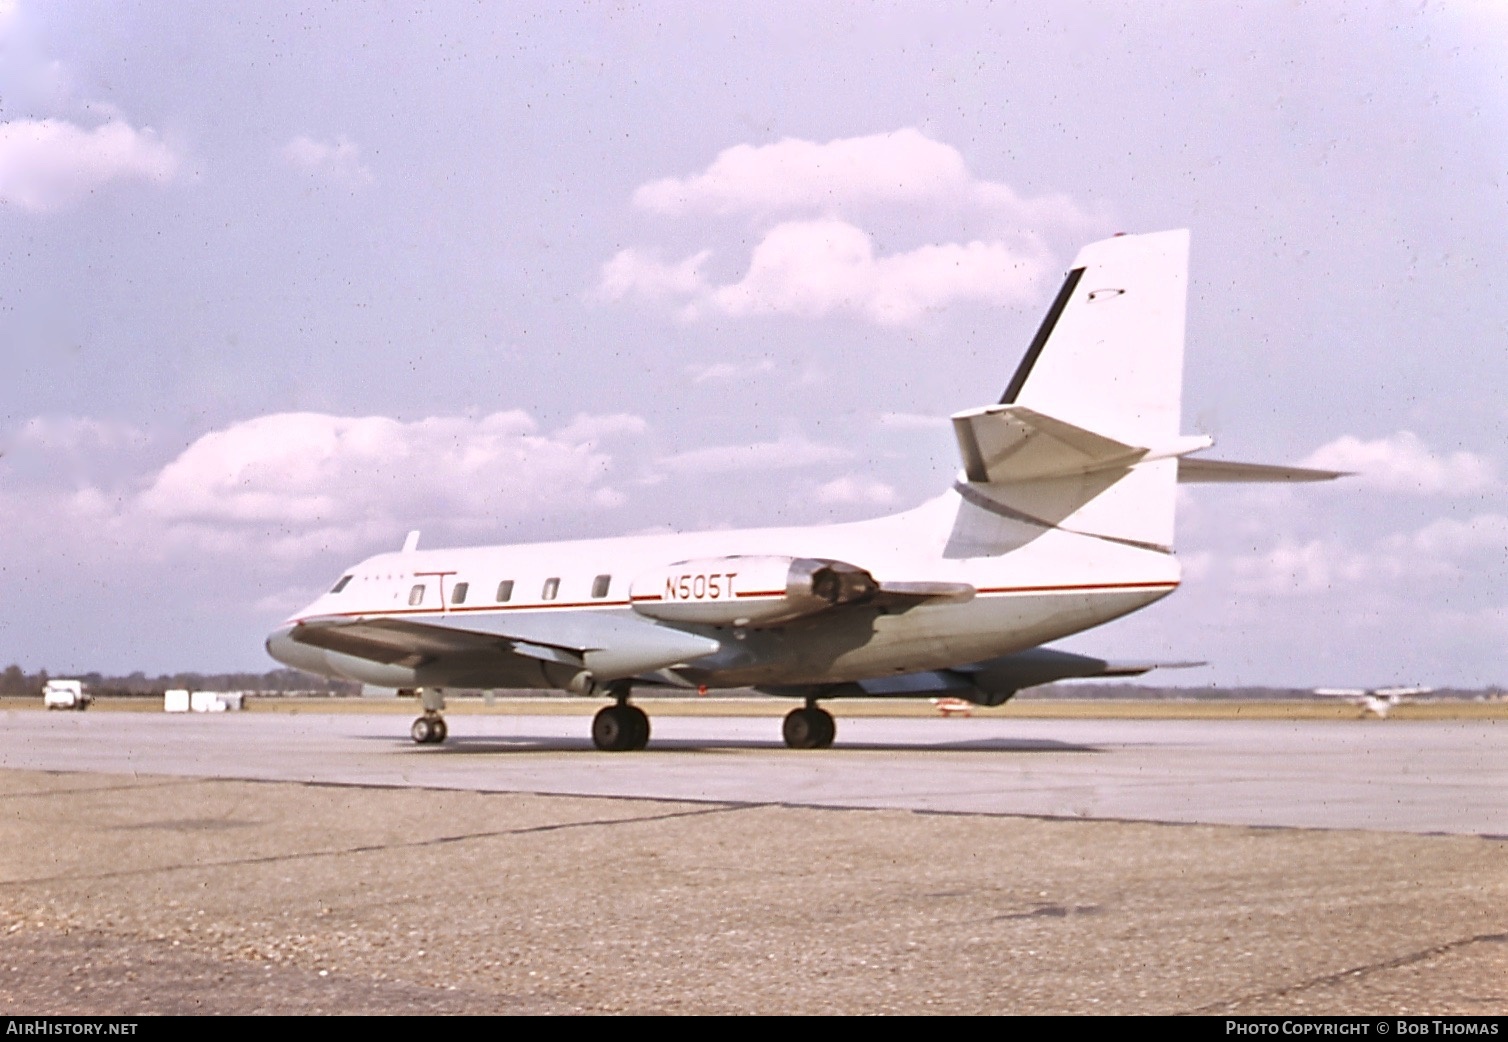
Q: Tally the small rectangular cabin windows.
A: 5